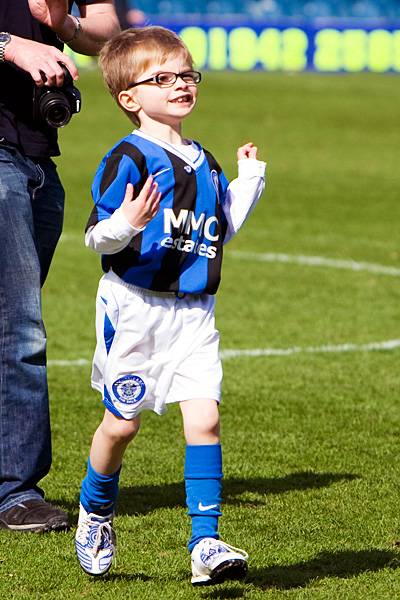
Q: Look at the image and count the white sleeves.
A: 2